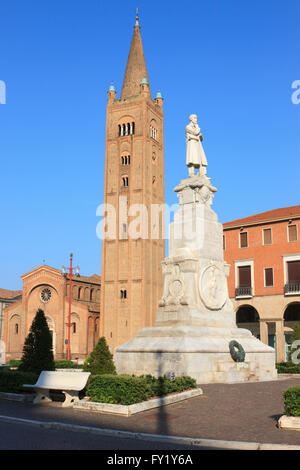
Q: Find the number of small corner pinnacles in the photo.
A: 3